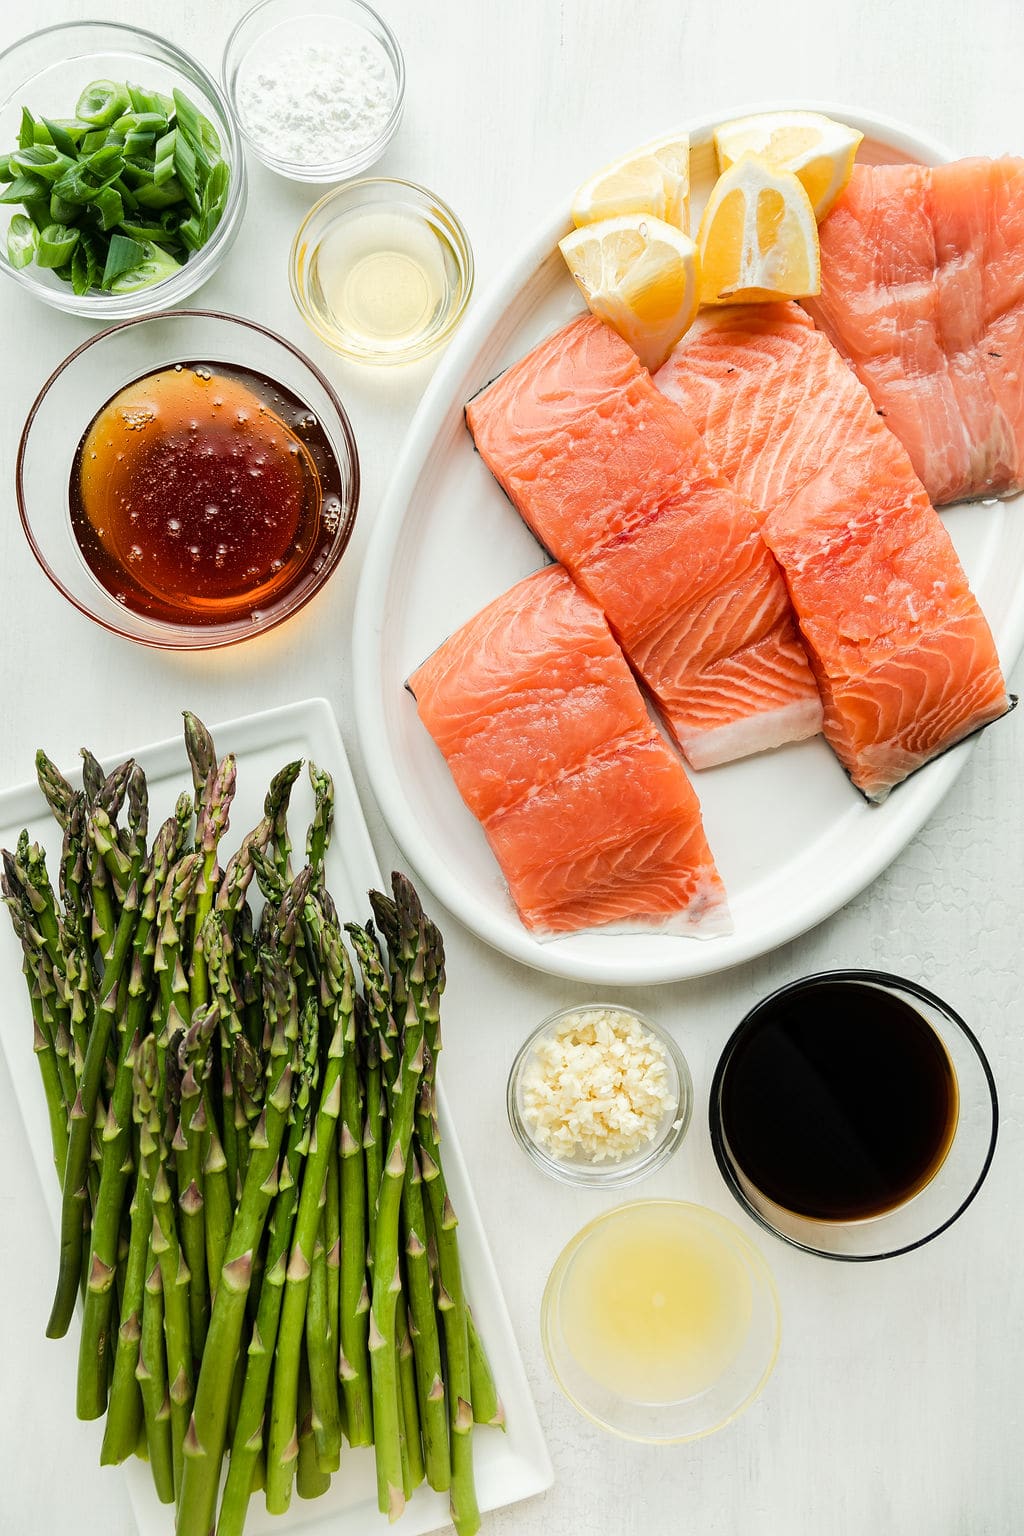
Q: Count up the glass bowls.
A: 7